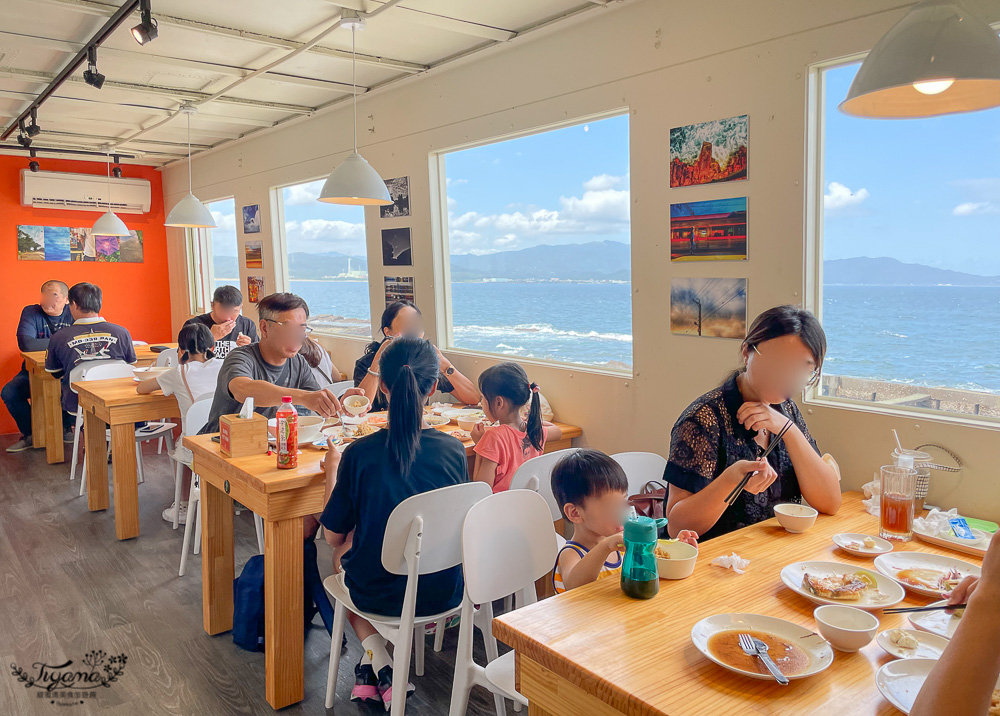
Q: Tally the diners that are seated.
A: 12